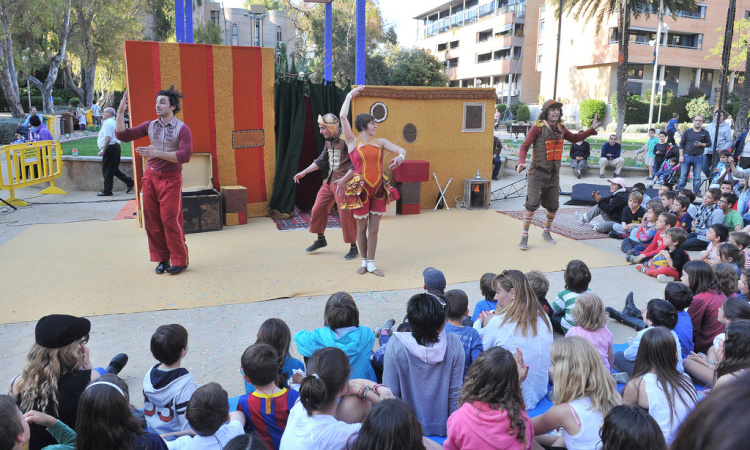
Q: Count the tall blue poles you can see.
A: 4